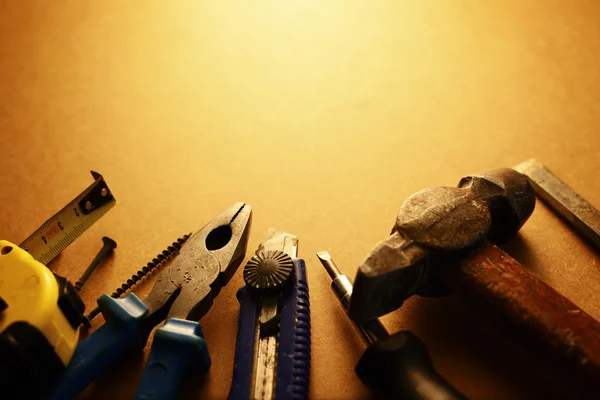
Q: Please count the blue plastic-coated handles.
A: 2